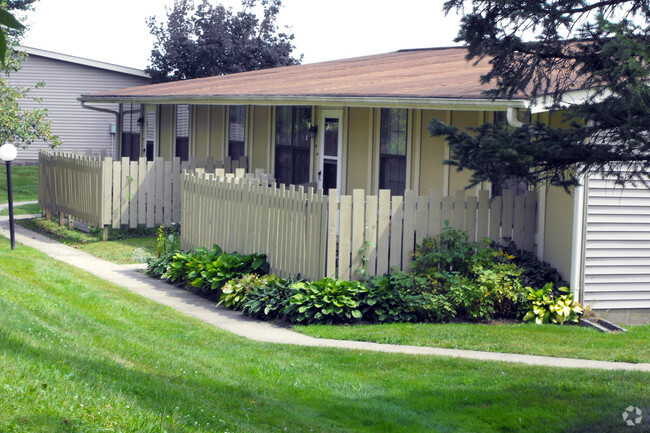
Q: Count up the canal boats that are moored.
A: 0